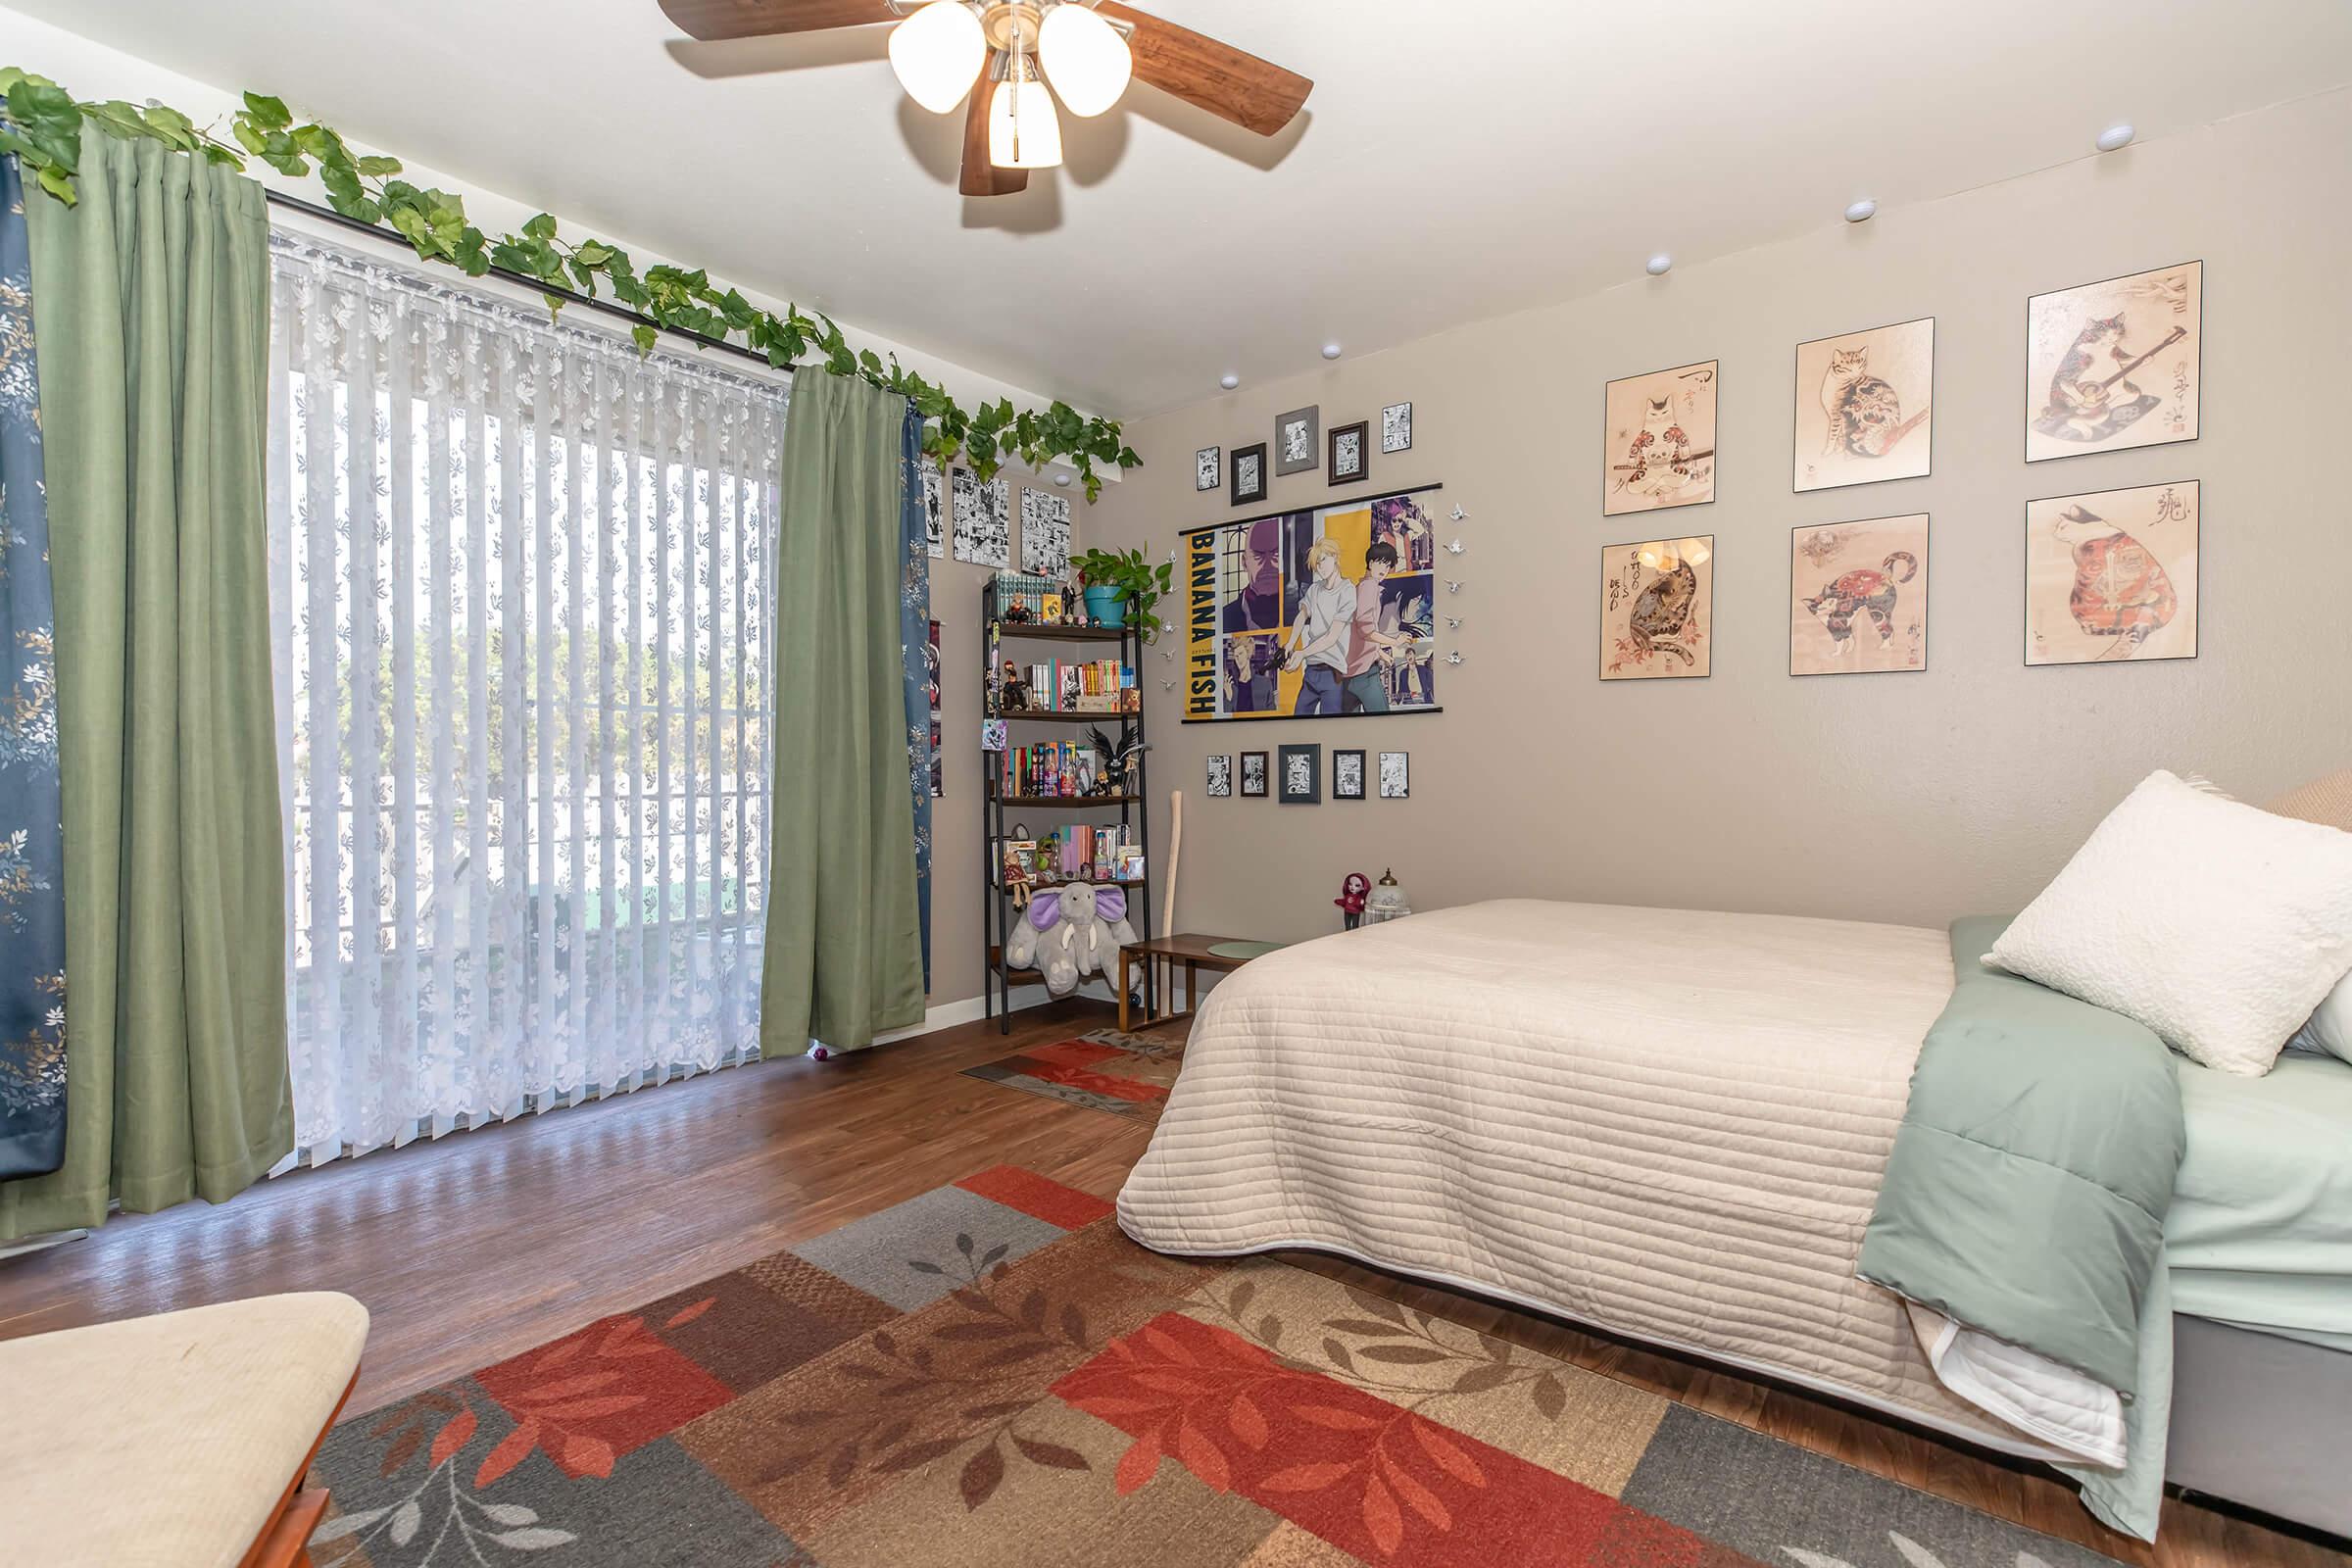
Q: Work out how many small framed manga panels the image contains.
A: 10